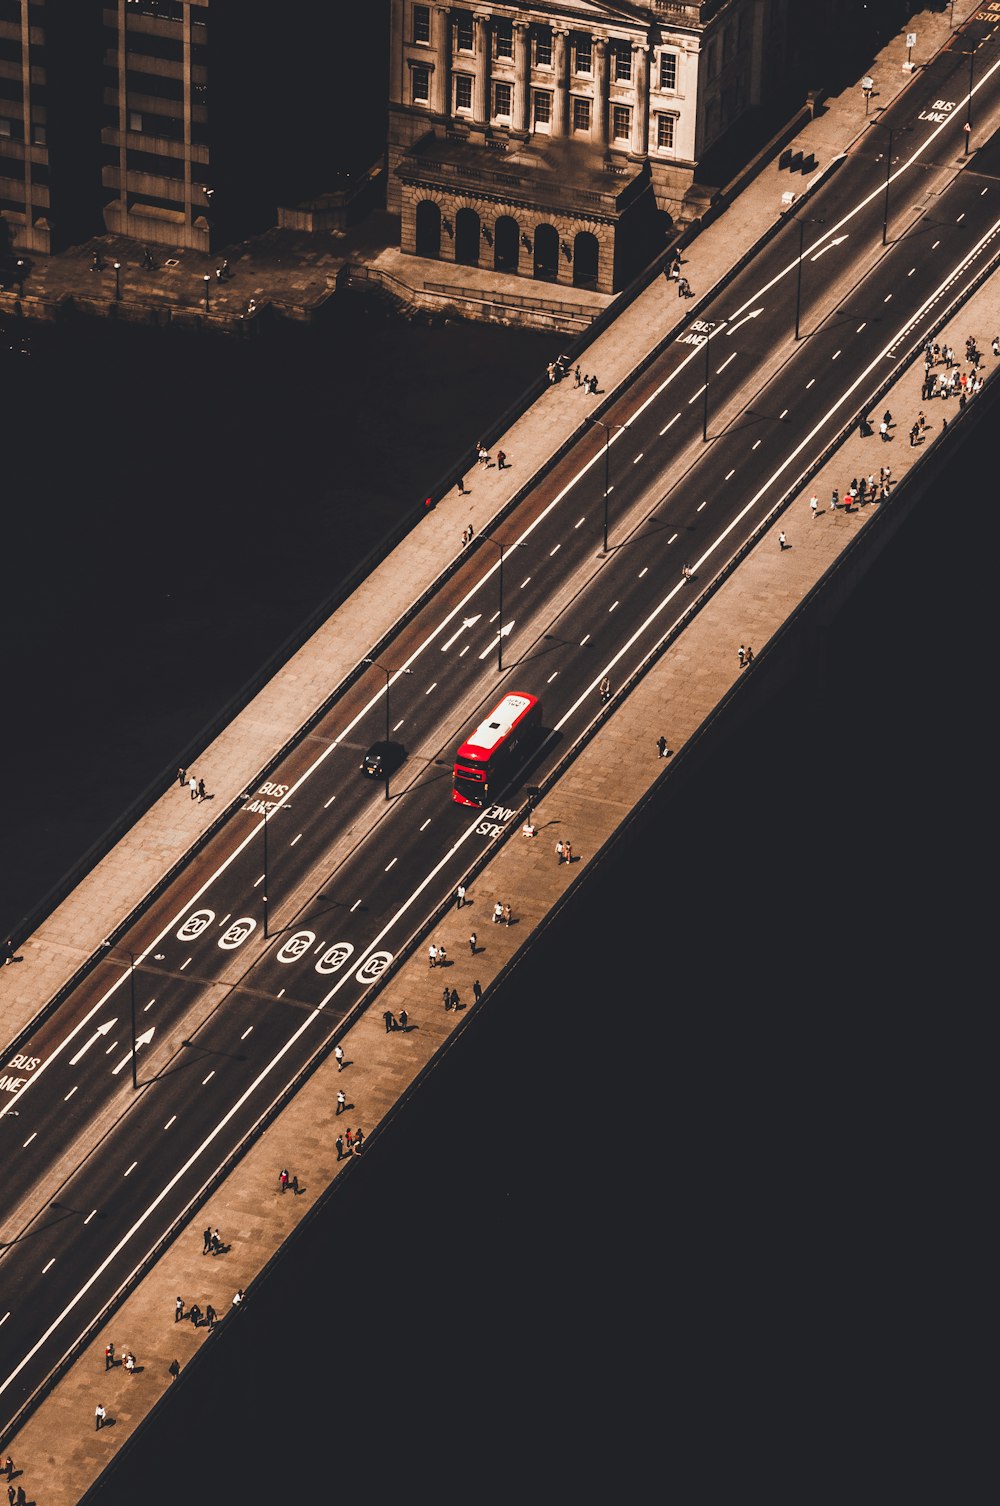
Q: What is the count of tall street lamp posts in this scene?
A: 9